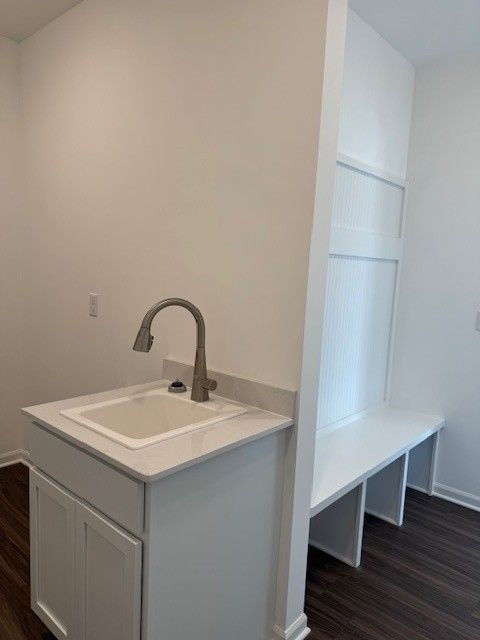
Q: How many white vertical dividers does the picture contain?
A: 3